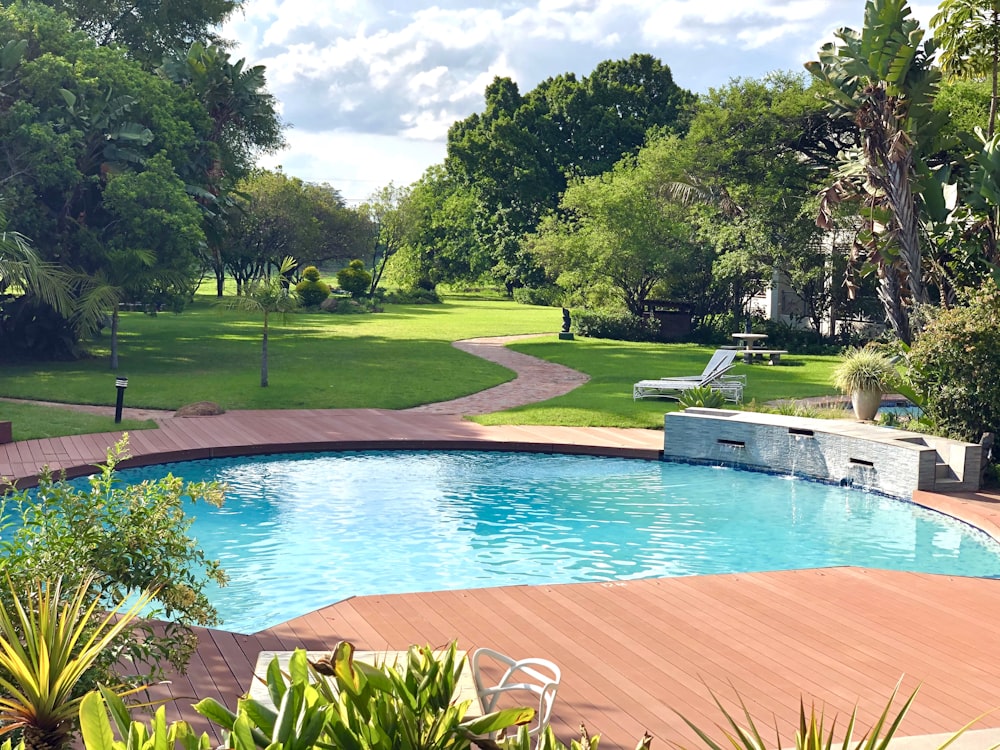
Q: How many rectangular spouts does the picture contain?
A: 3